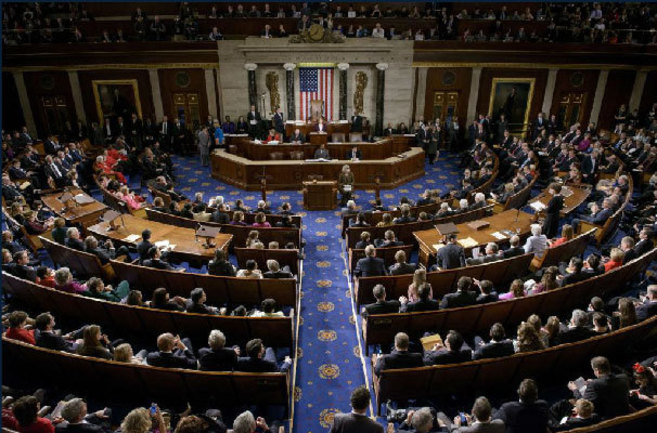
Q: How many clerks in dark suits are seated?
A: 3